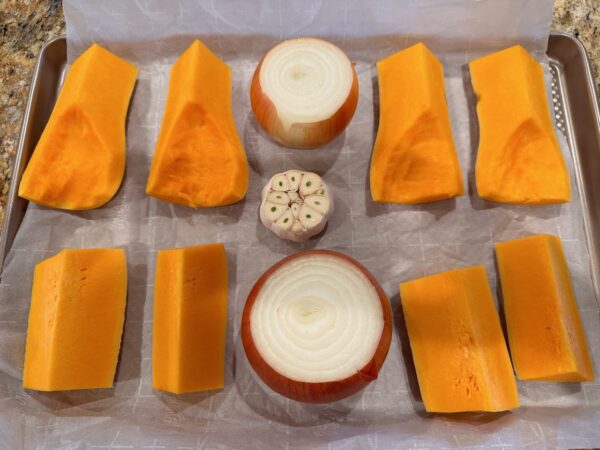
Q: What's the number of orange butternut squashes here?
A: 8